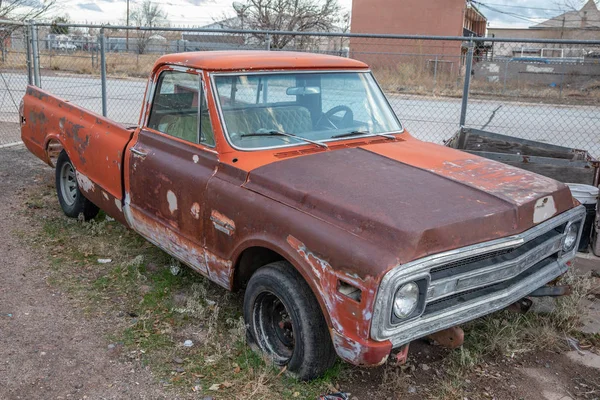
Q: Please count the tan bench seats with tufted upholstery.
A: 1